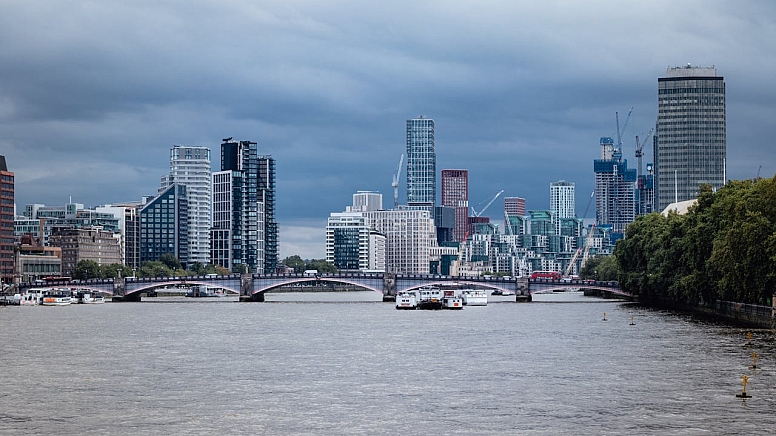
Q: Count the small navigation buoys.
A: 5